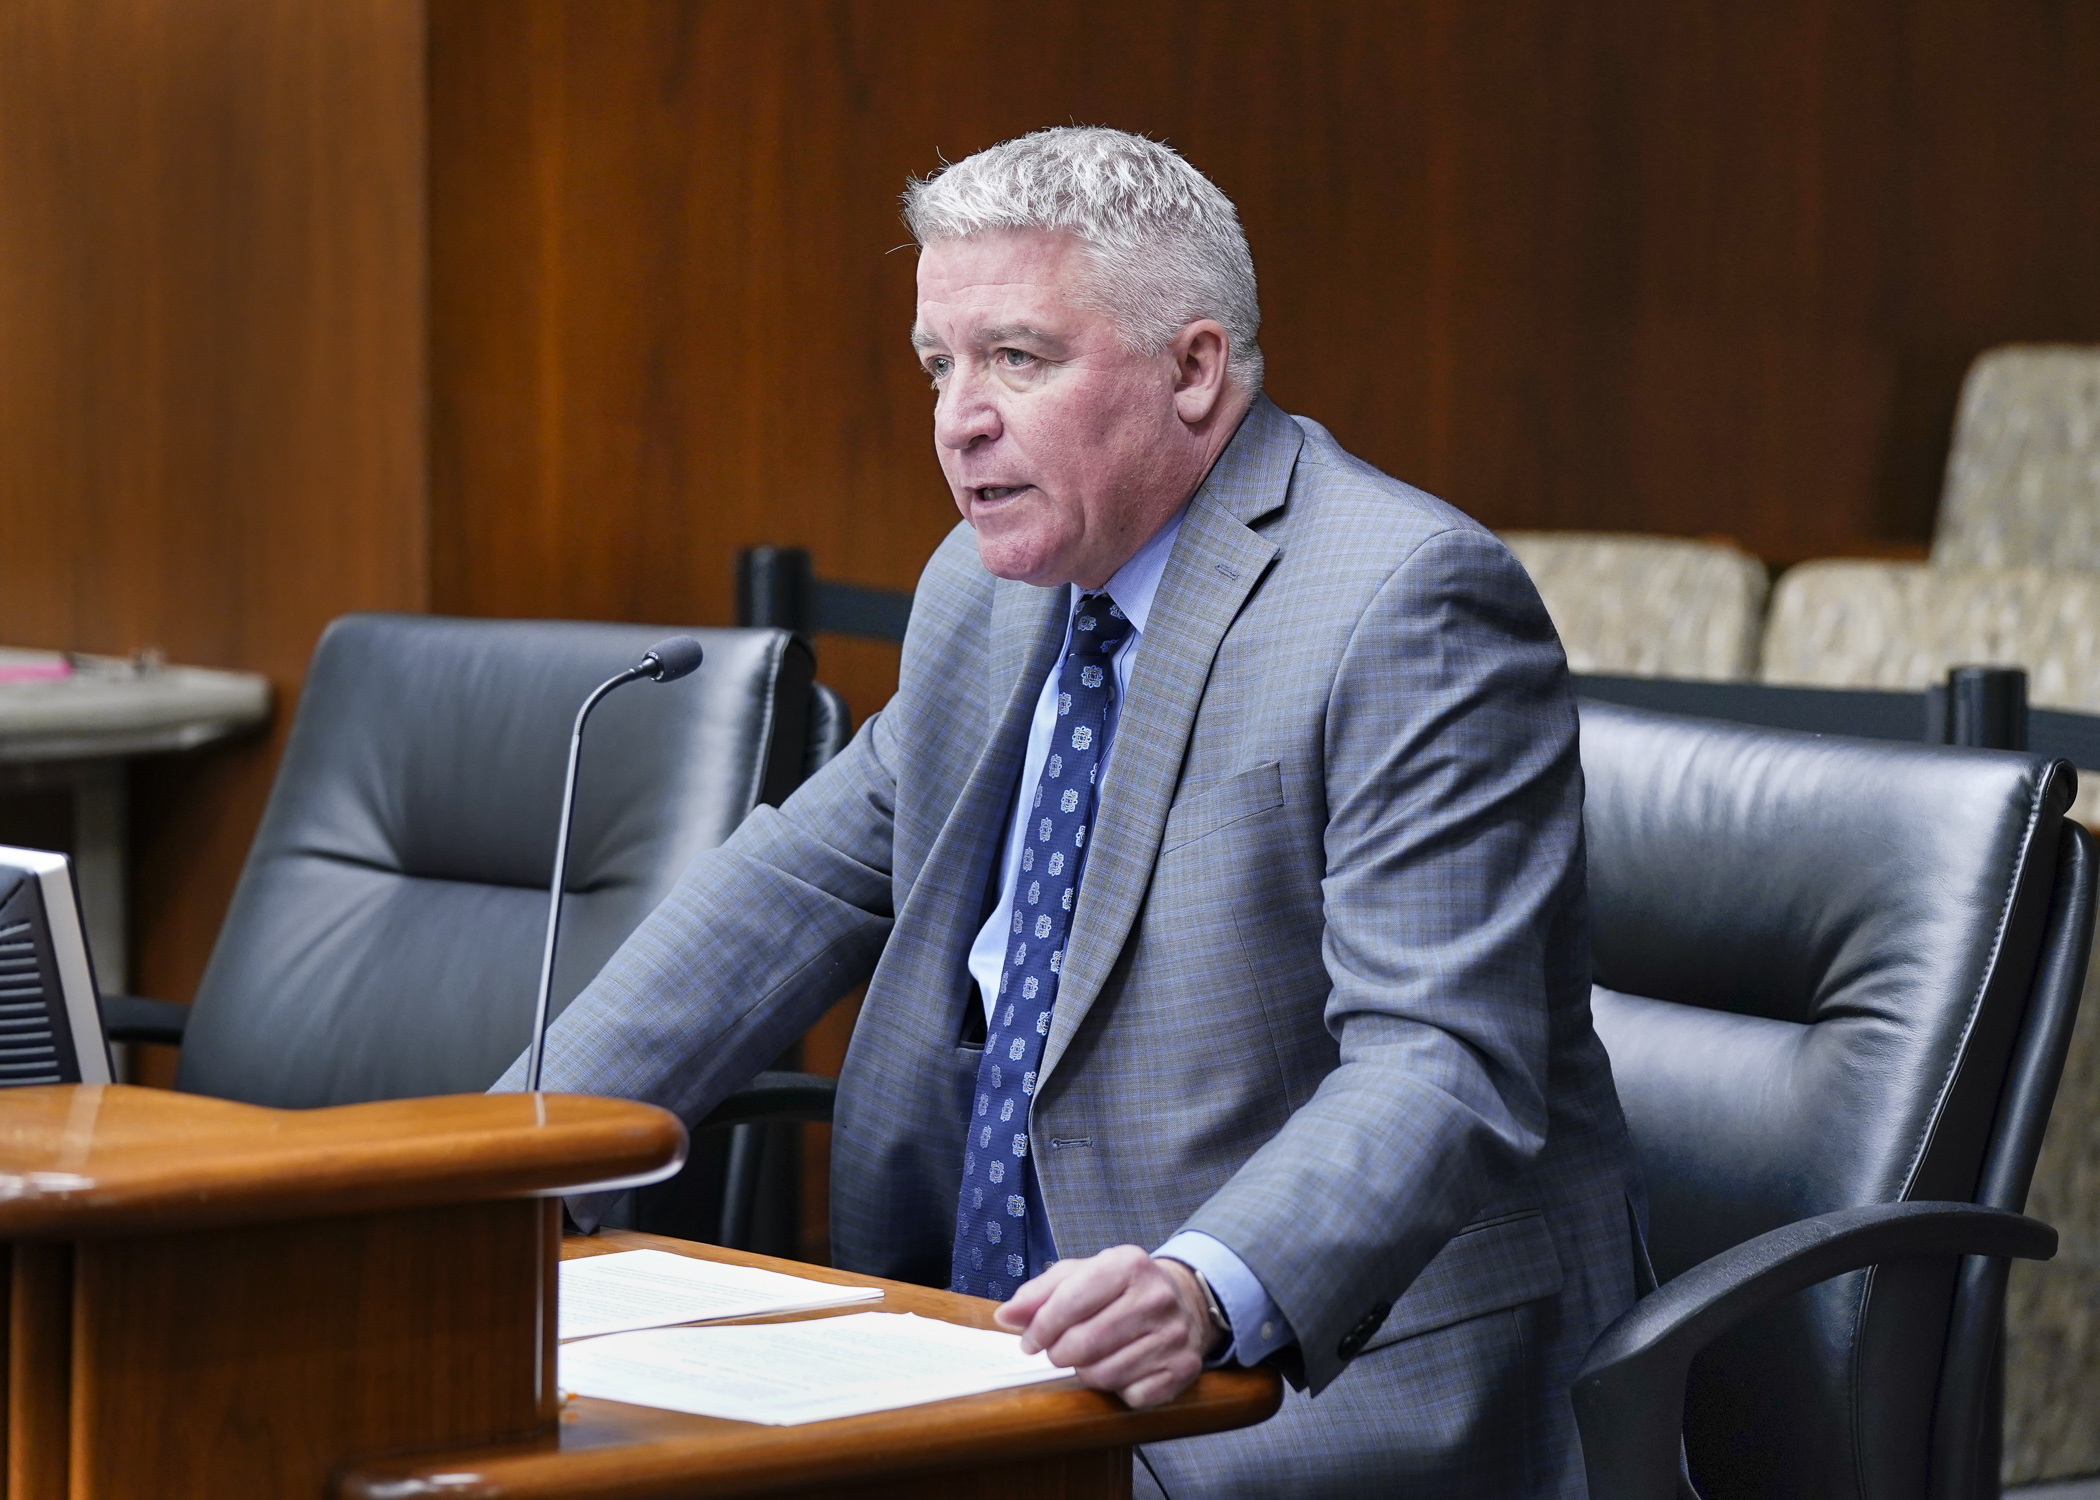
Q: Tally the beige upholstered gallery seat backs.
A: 3